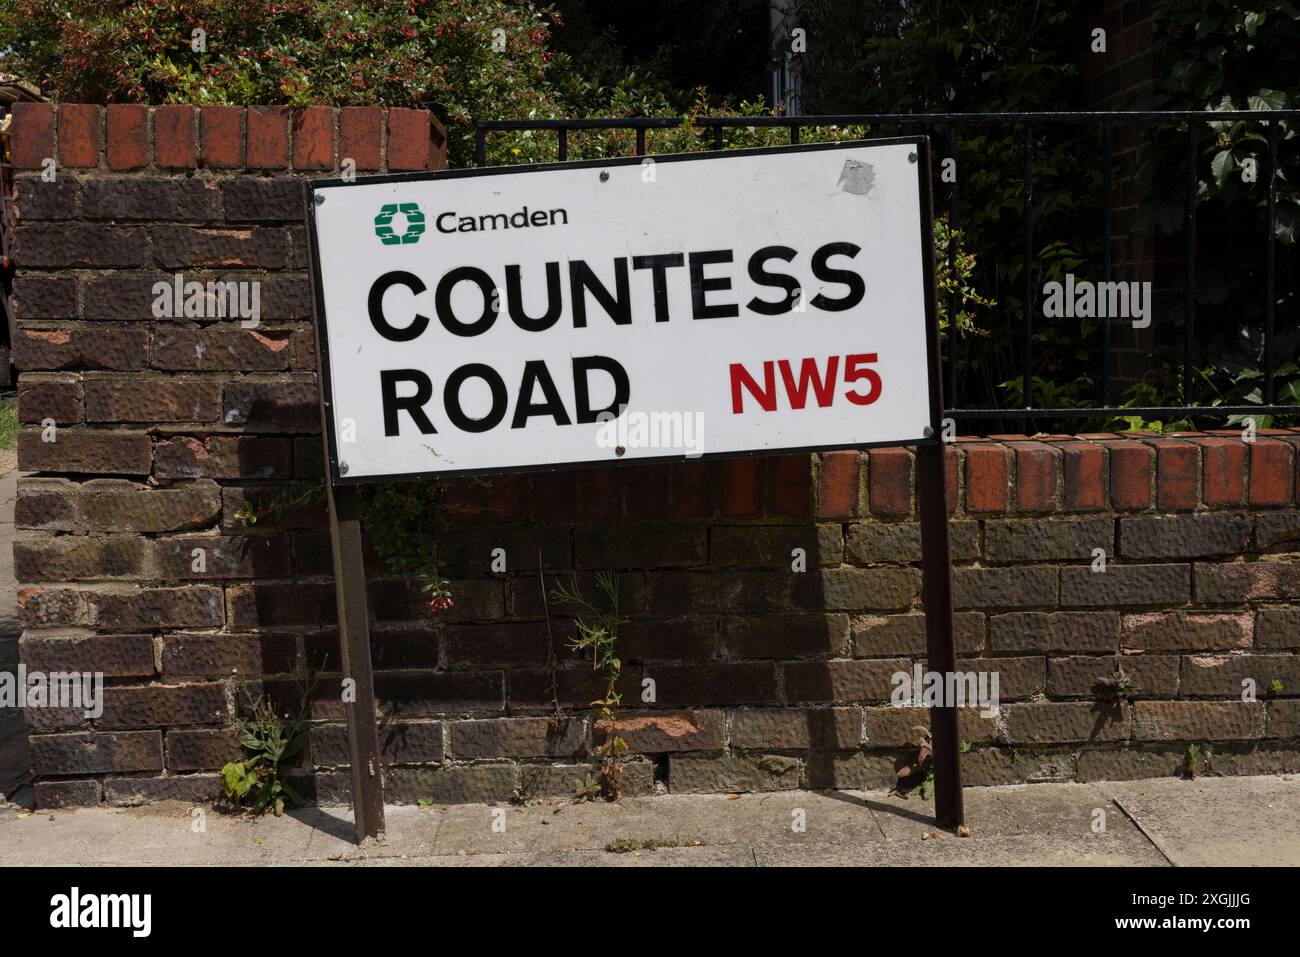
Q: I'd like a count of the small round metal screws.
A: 6